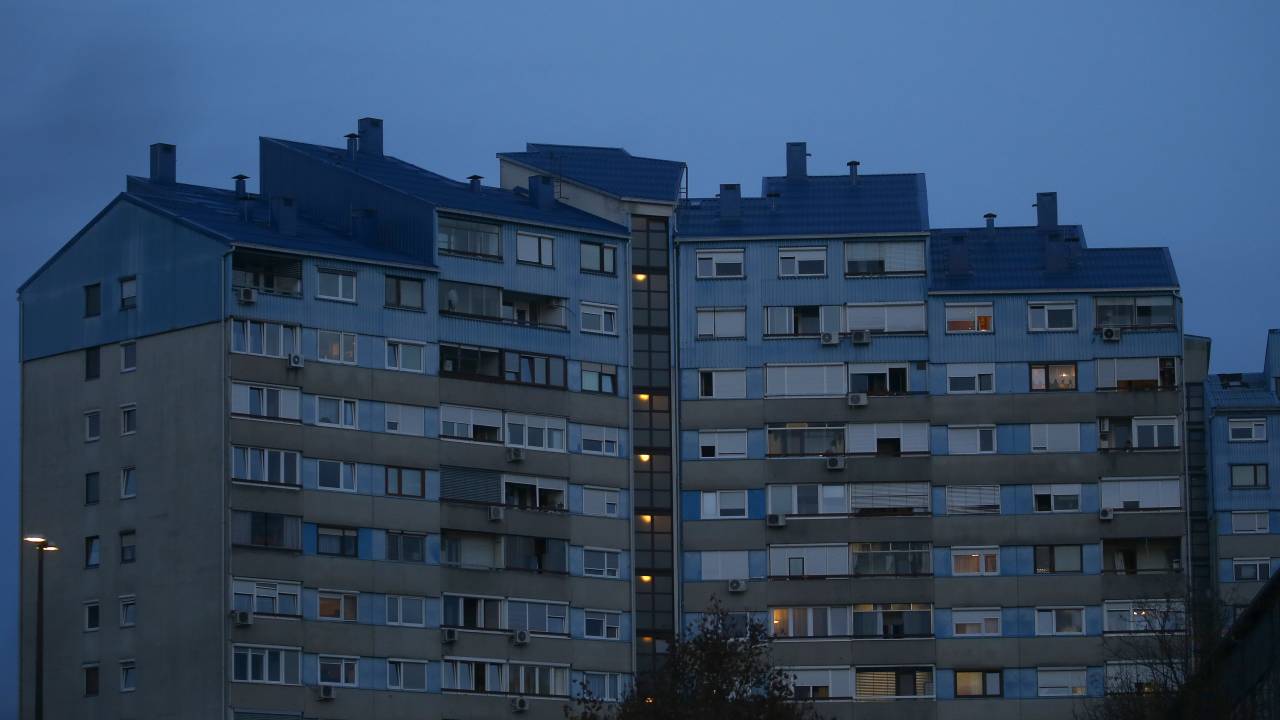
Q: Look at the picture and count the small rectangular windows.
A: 14